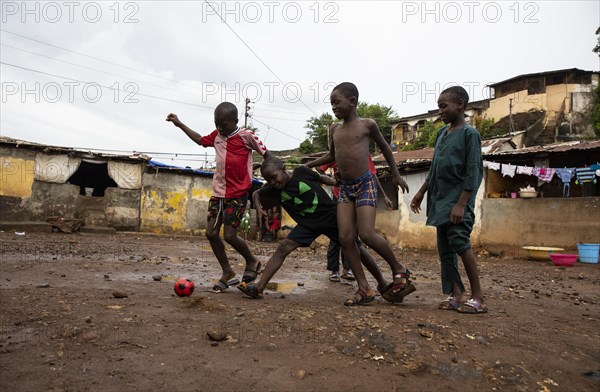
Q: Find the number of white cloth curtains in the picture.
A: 2